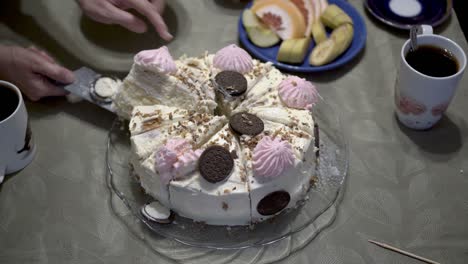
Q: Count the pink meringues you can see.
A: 5